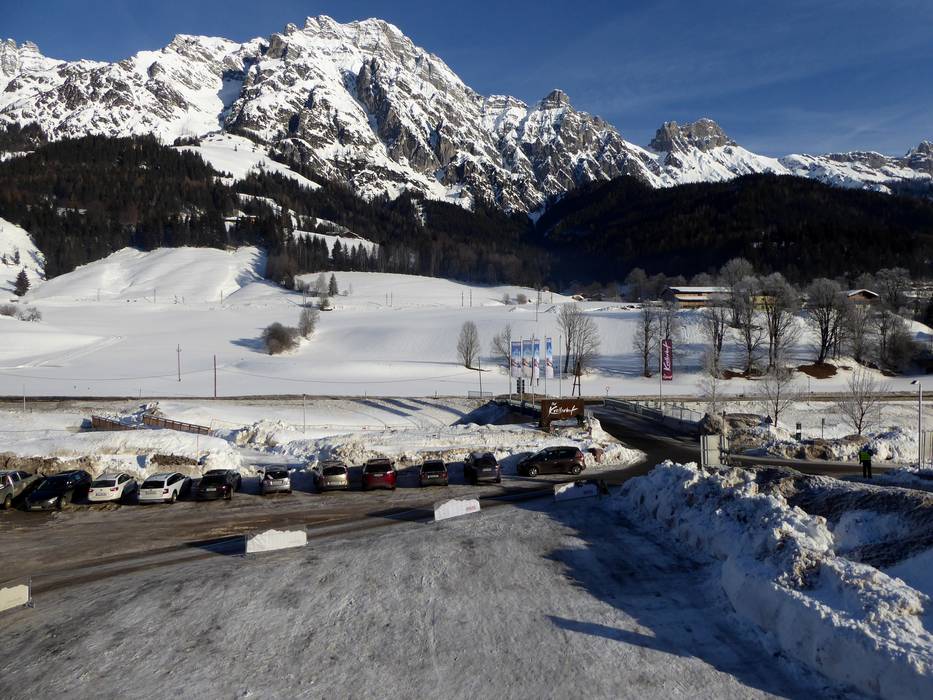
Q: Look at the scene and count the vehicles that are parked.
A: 11